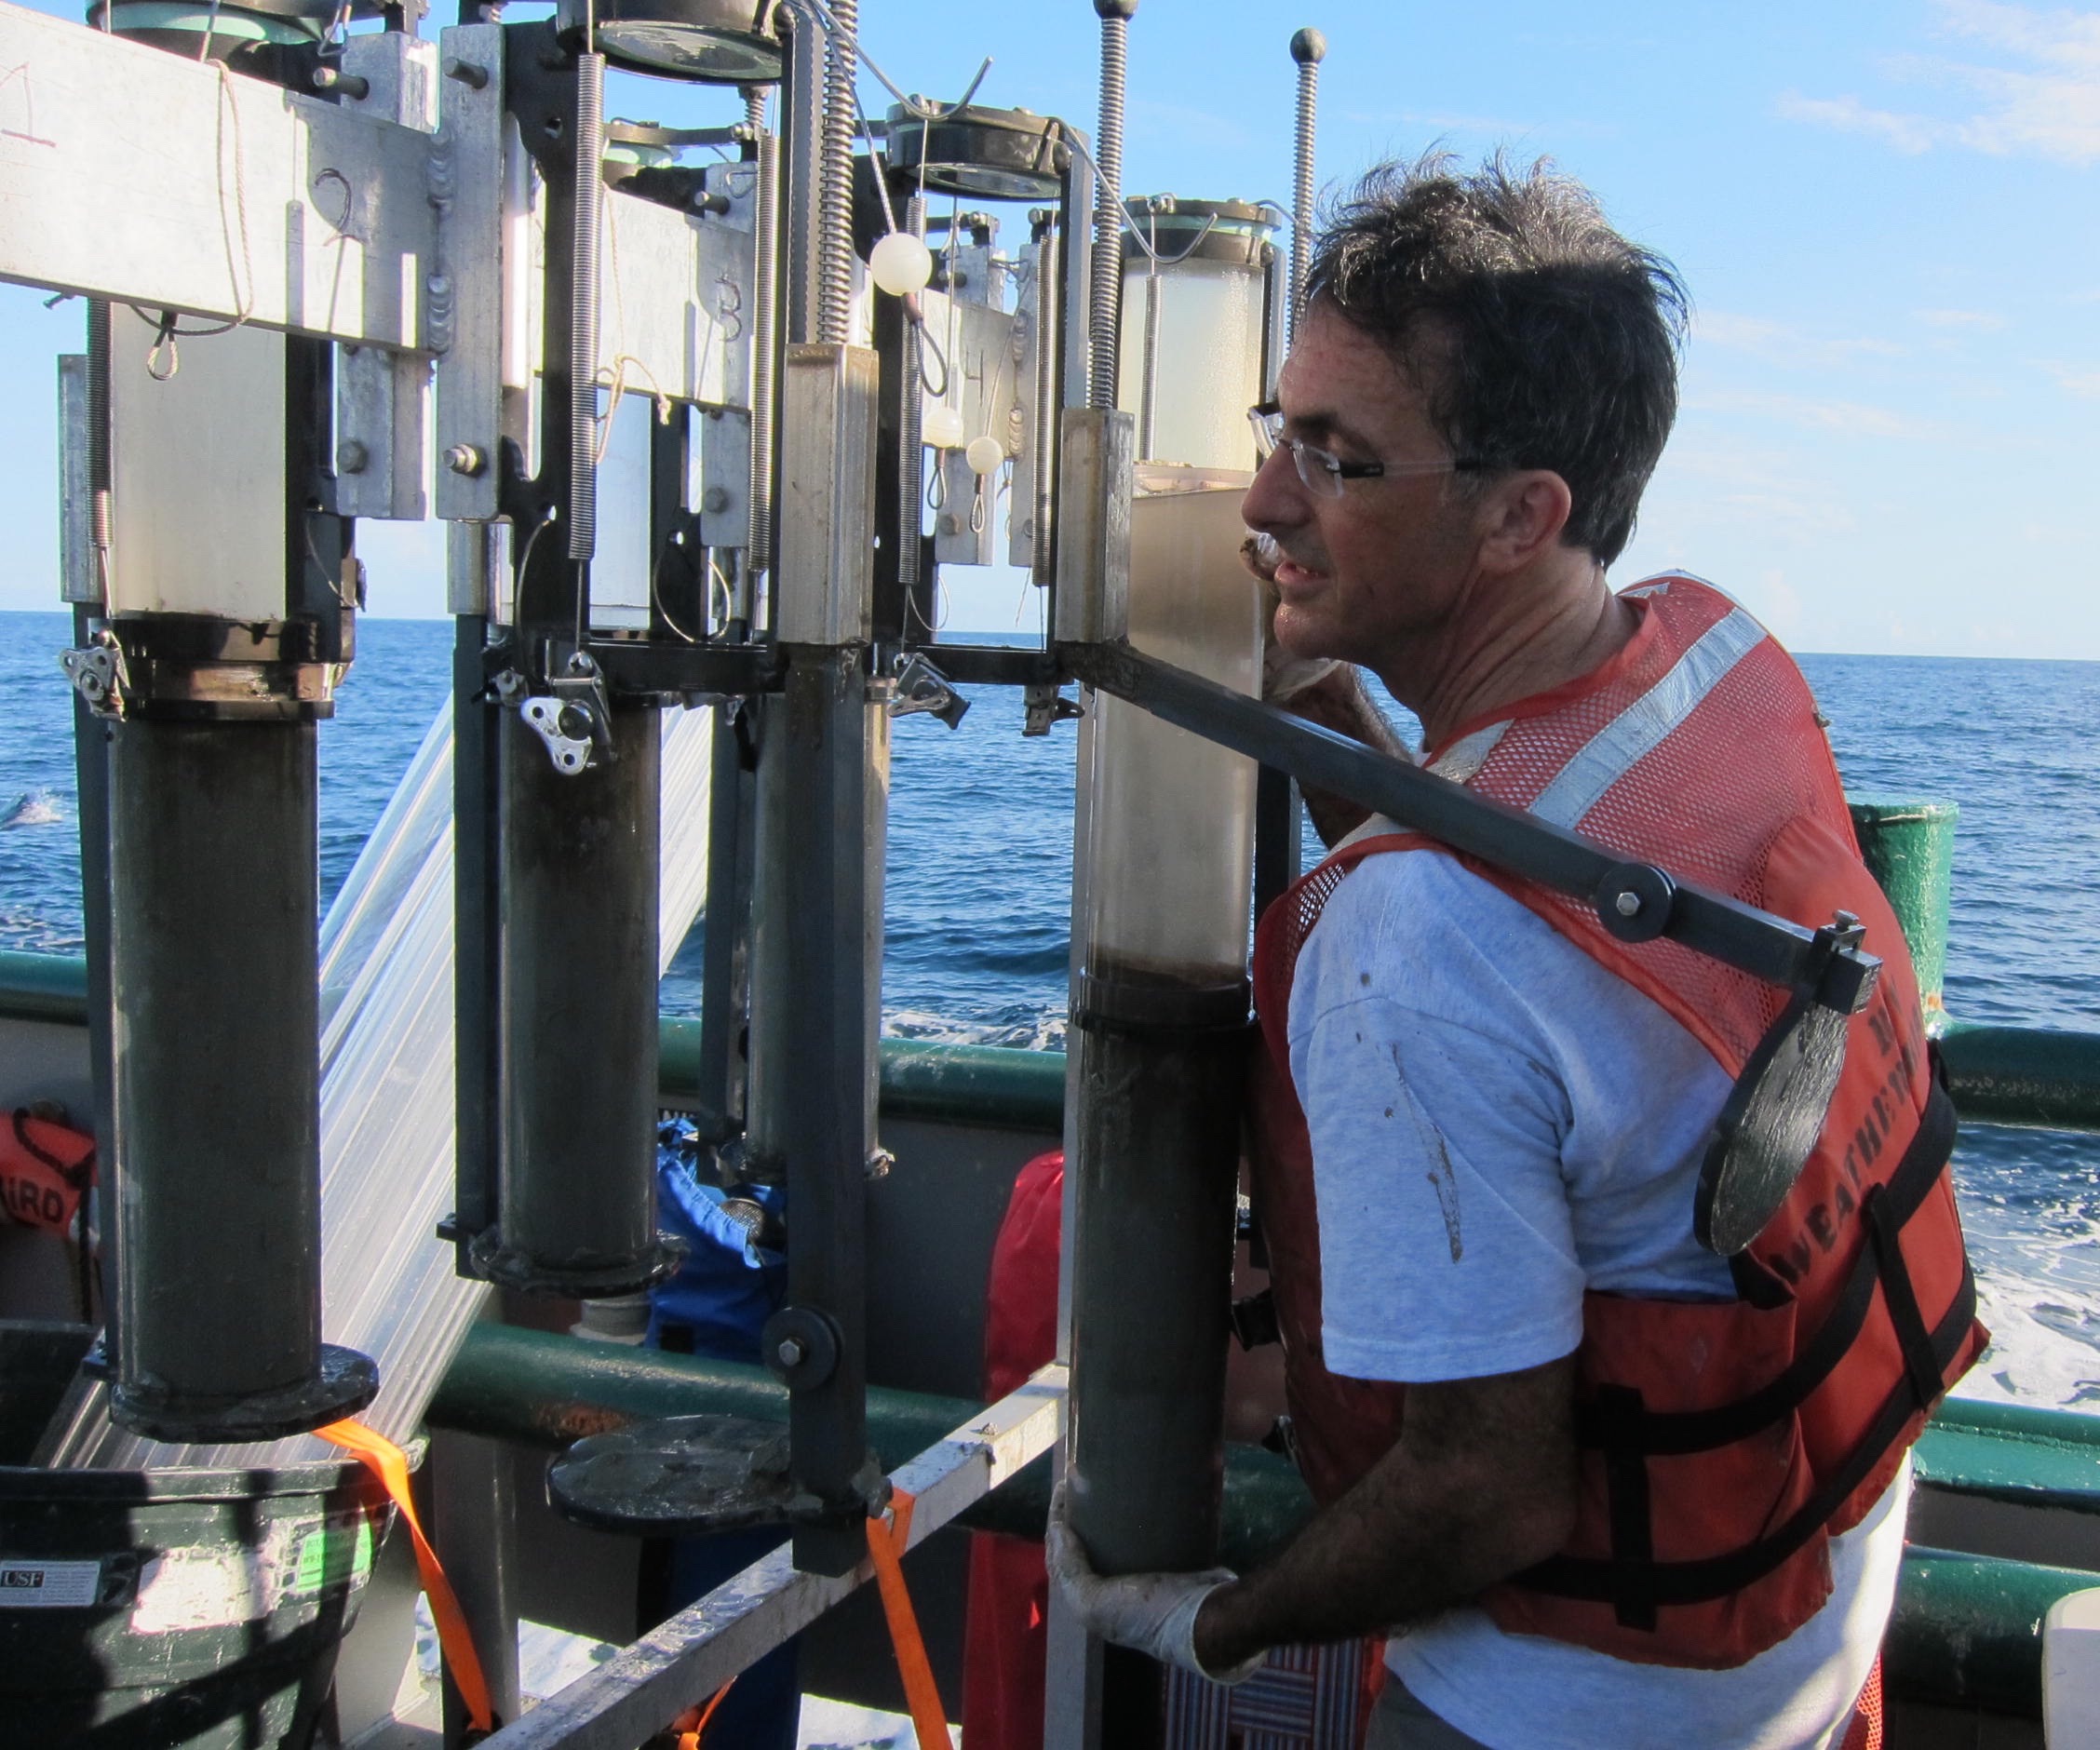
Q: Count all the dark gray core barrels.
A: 4